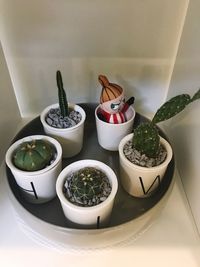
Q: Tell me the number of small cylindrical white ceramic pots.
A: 5